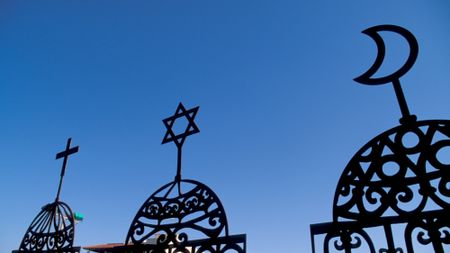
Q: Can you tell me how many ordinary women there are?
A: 0